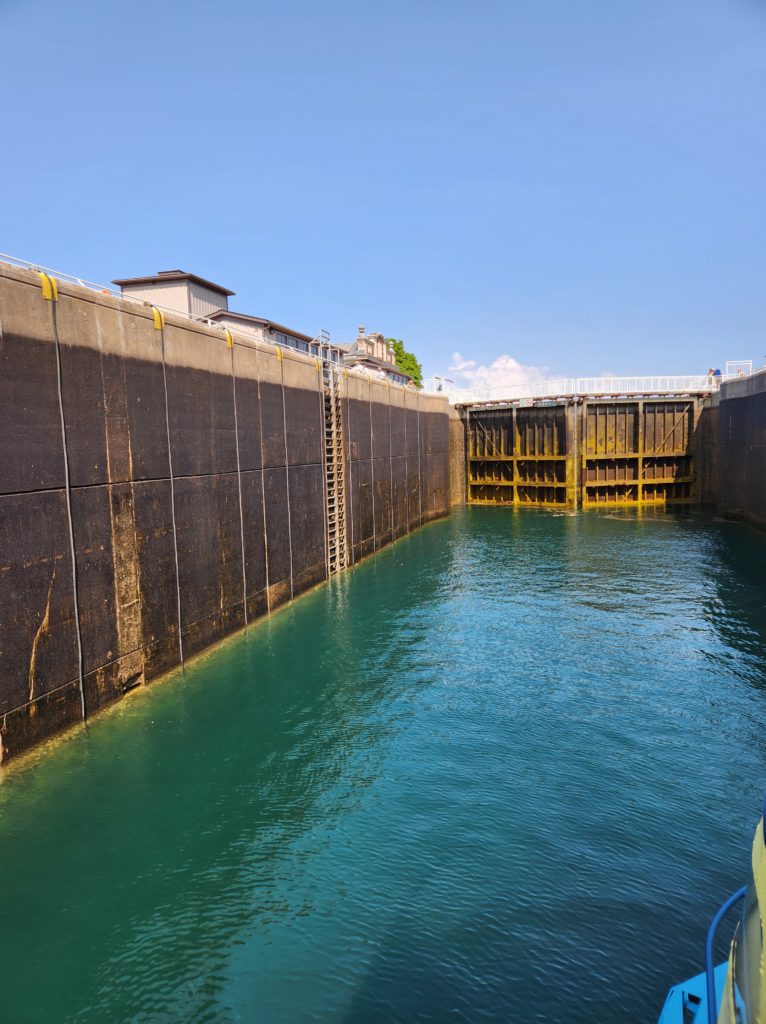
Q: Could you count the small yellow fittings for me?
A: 10